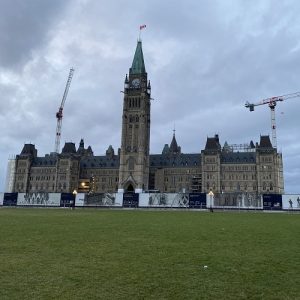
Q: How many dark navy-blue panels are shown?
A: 5